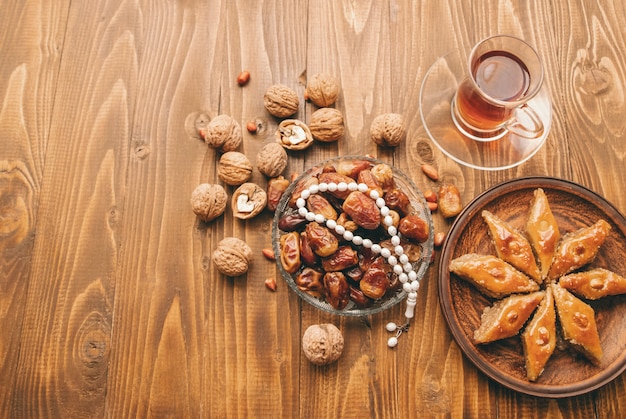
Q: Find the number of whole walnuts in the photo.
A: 10